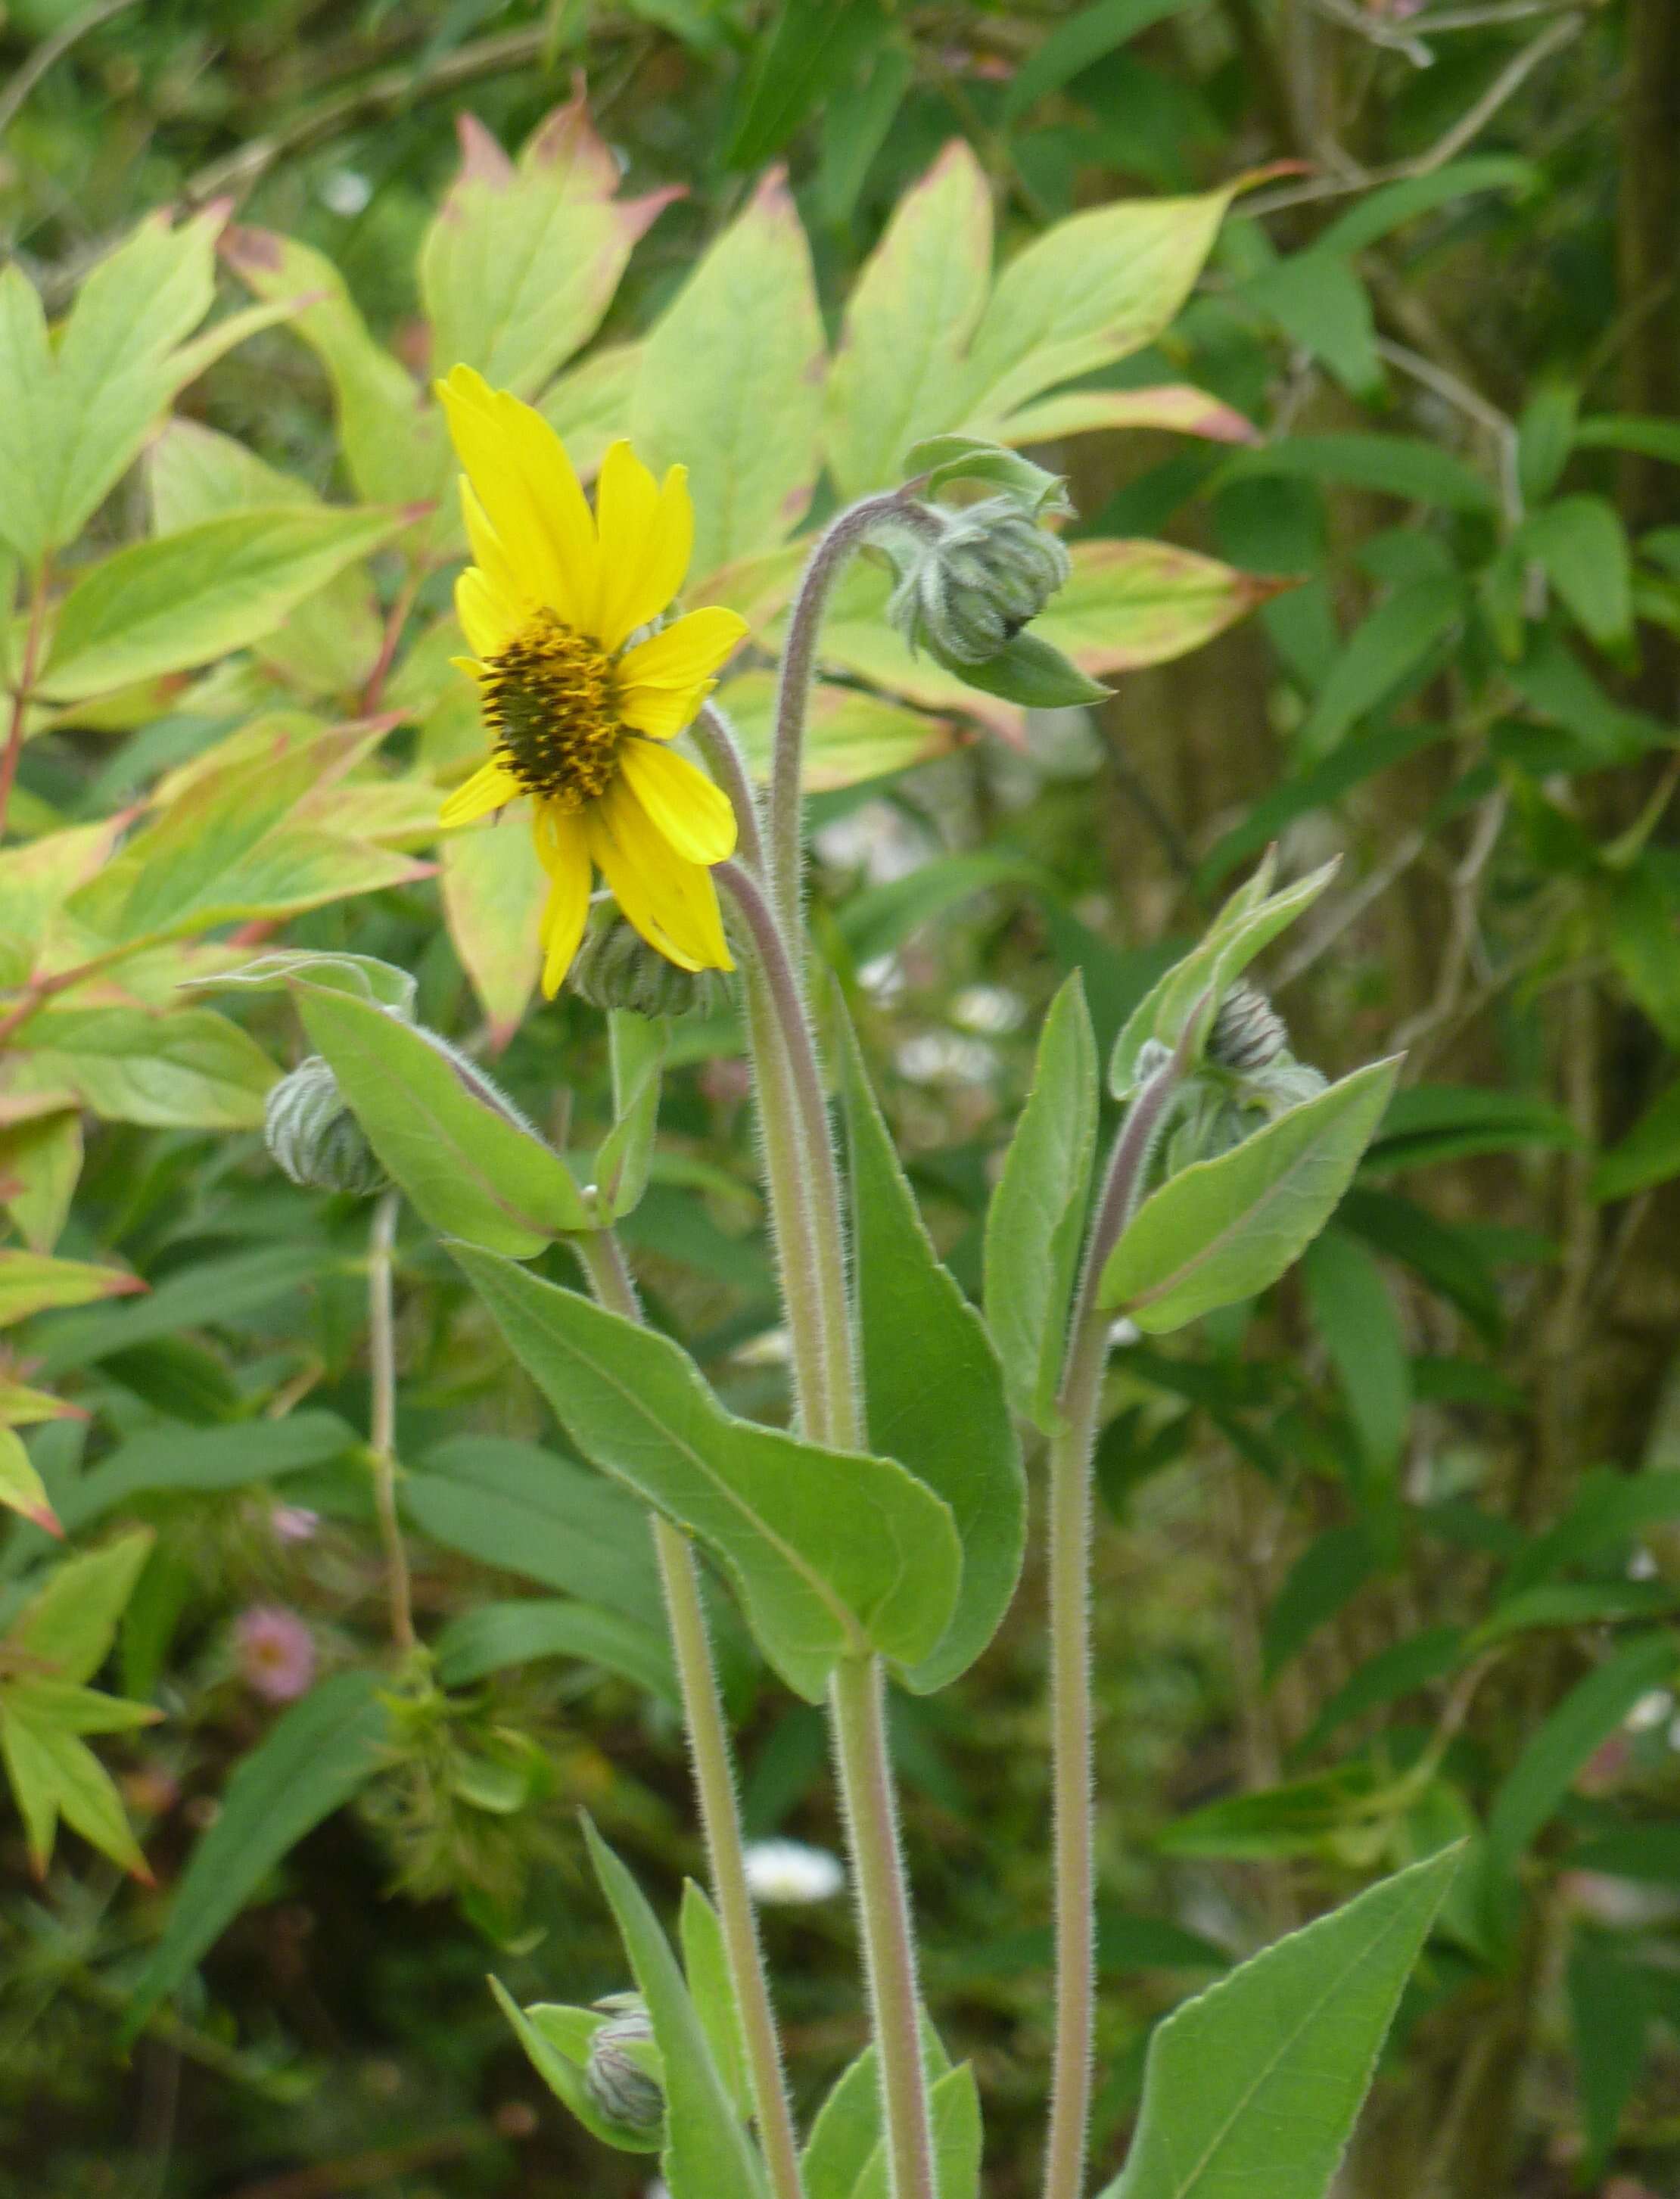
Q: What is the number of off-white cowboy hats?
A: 0